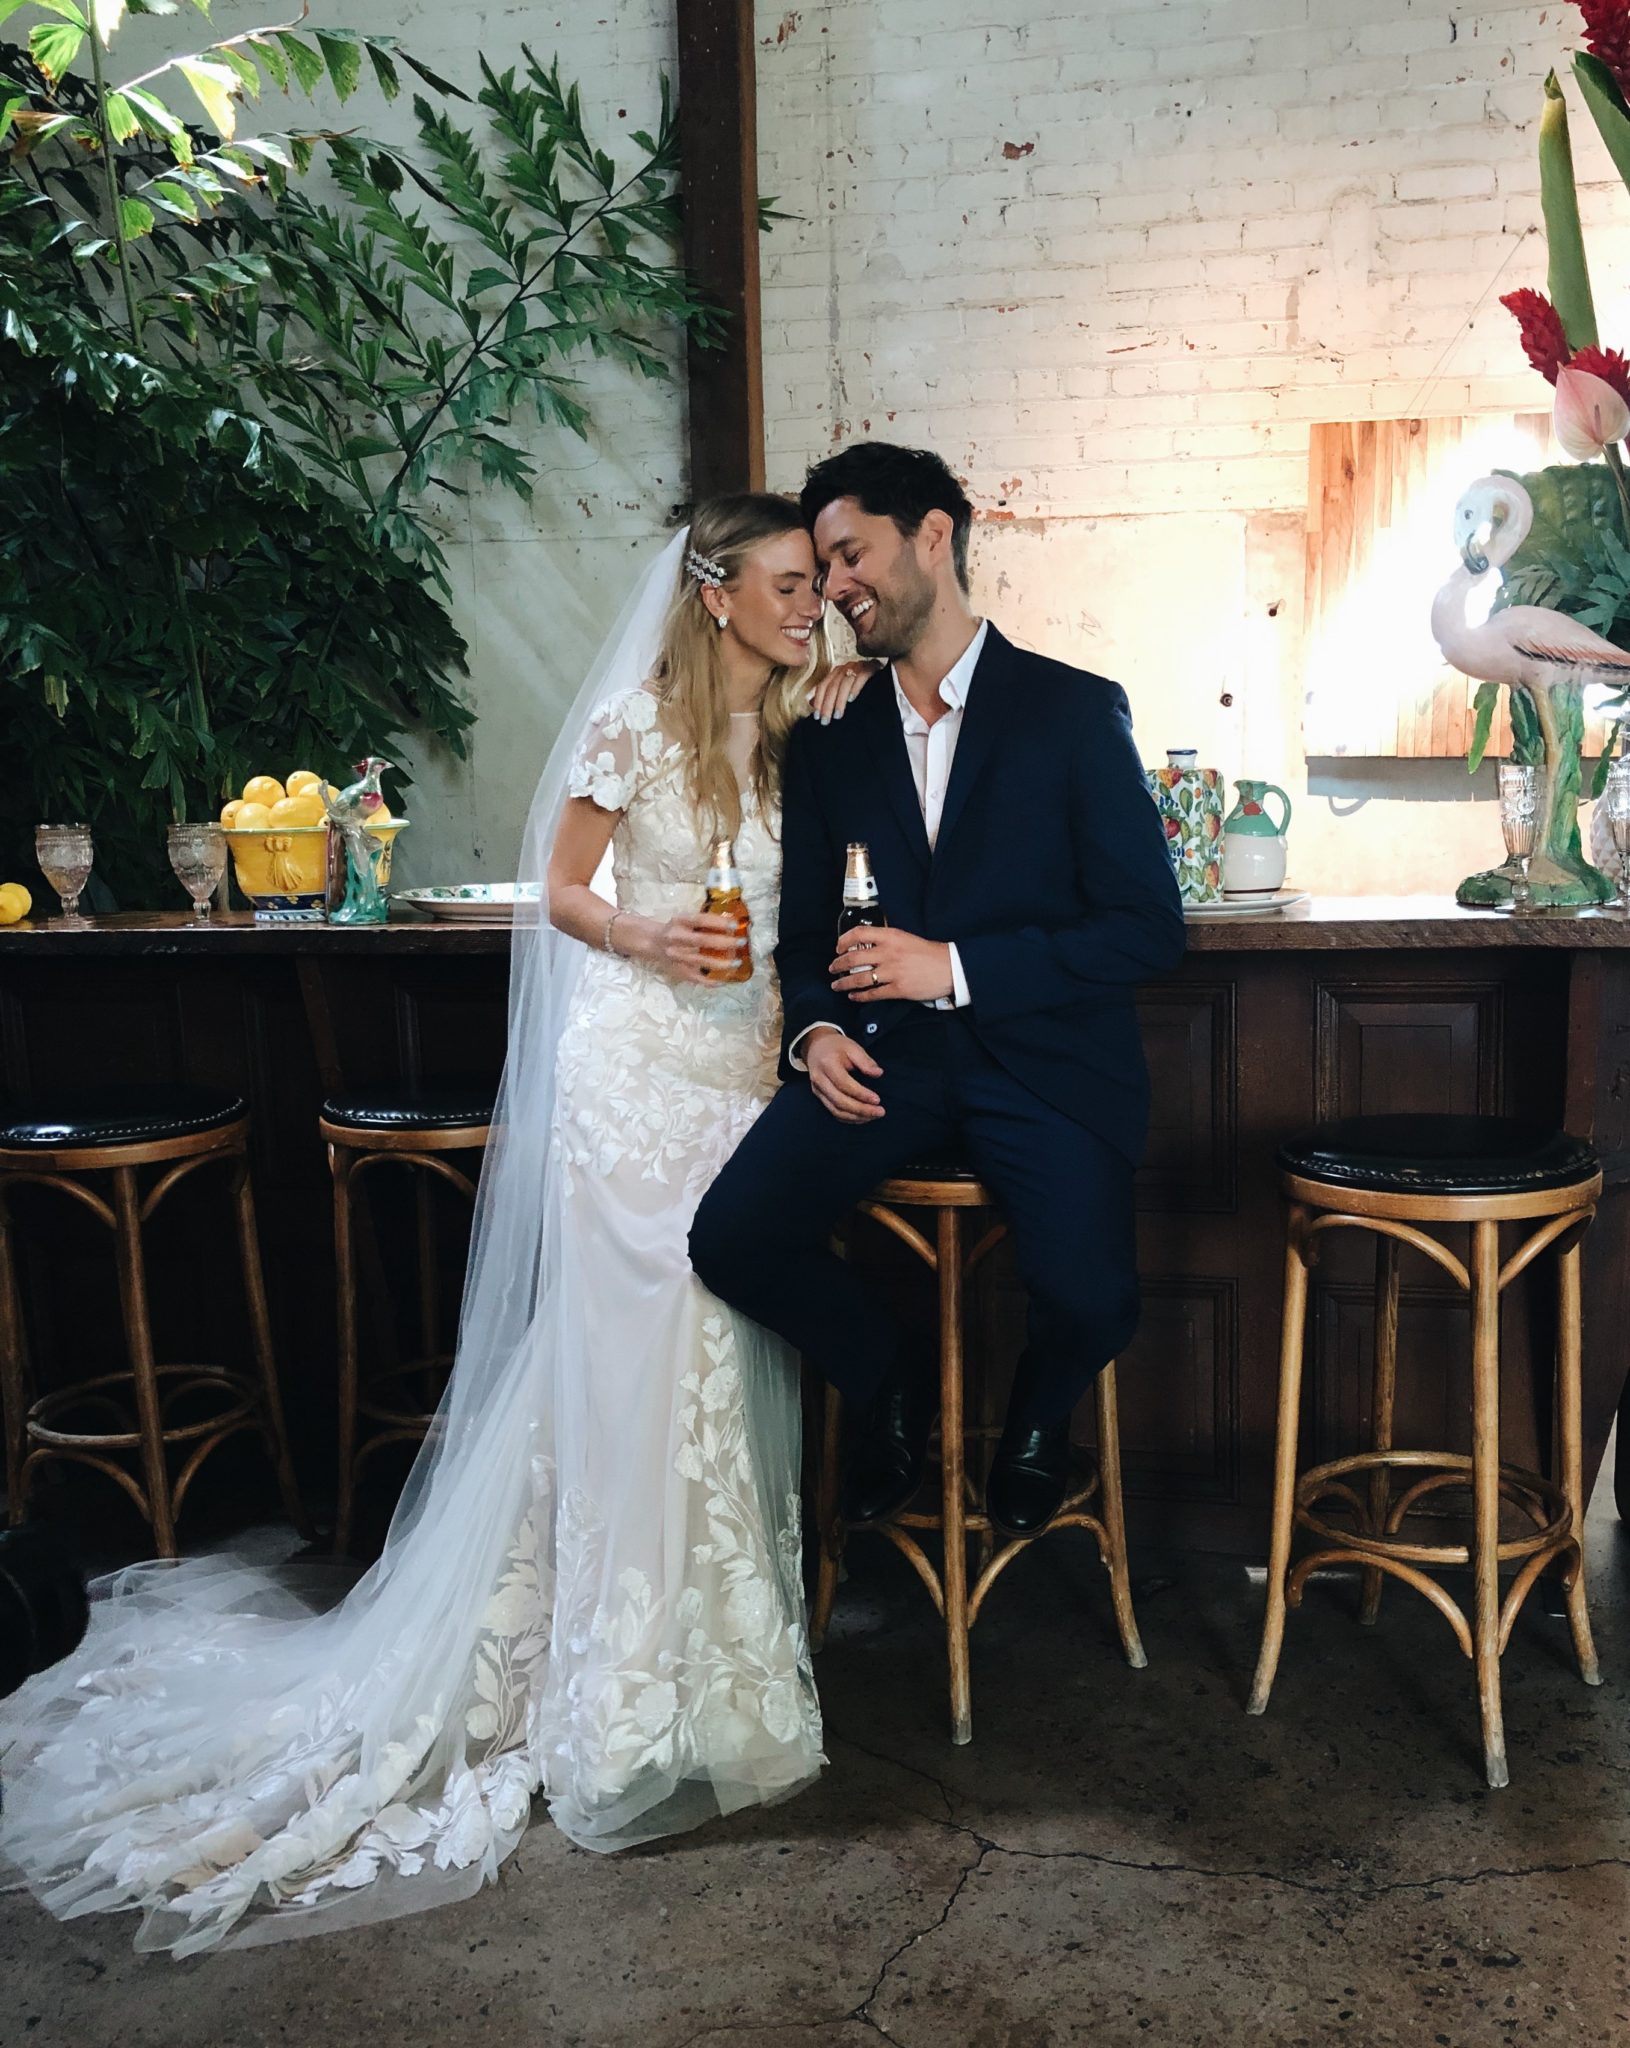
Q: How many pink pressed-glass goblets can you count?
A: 2